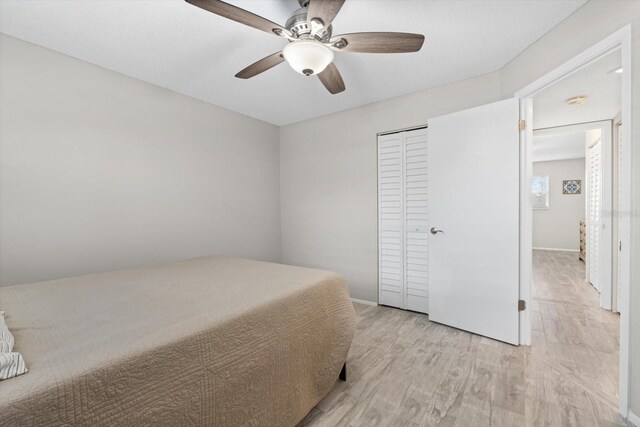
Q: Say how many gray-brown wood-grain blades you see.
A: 5